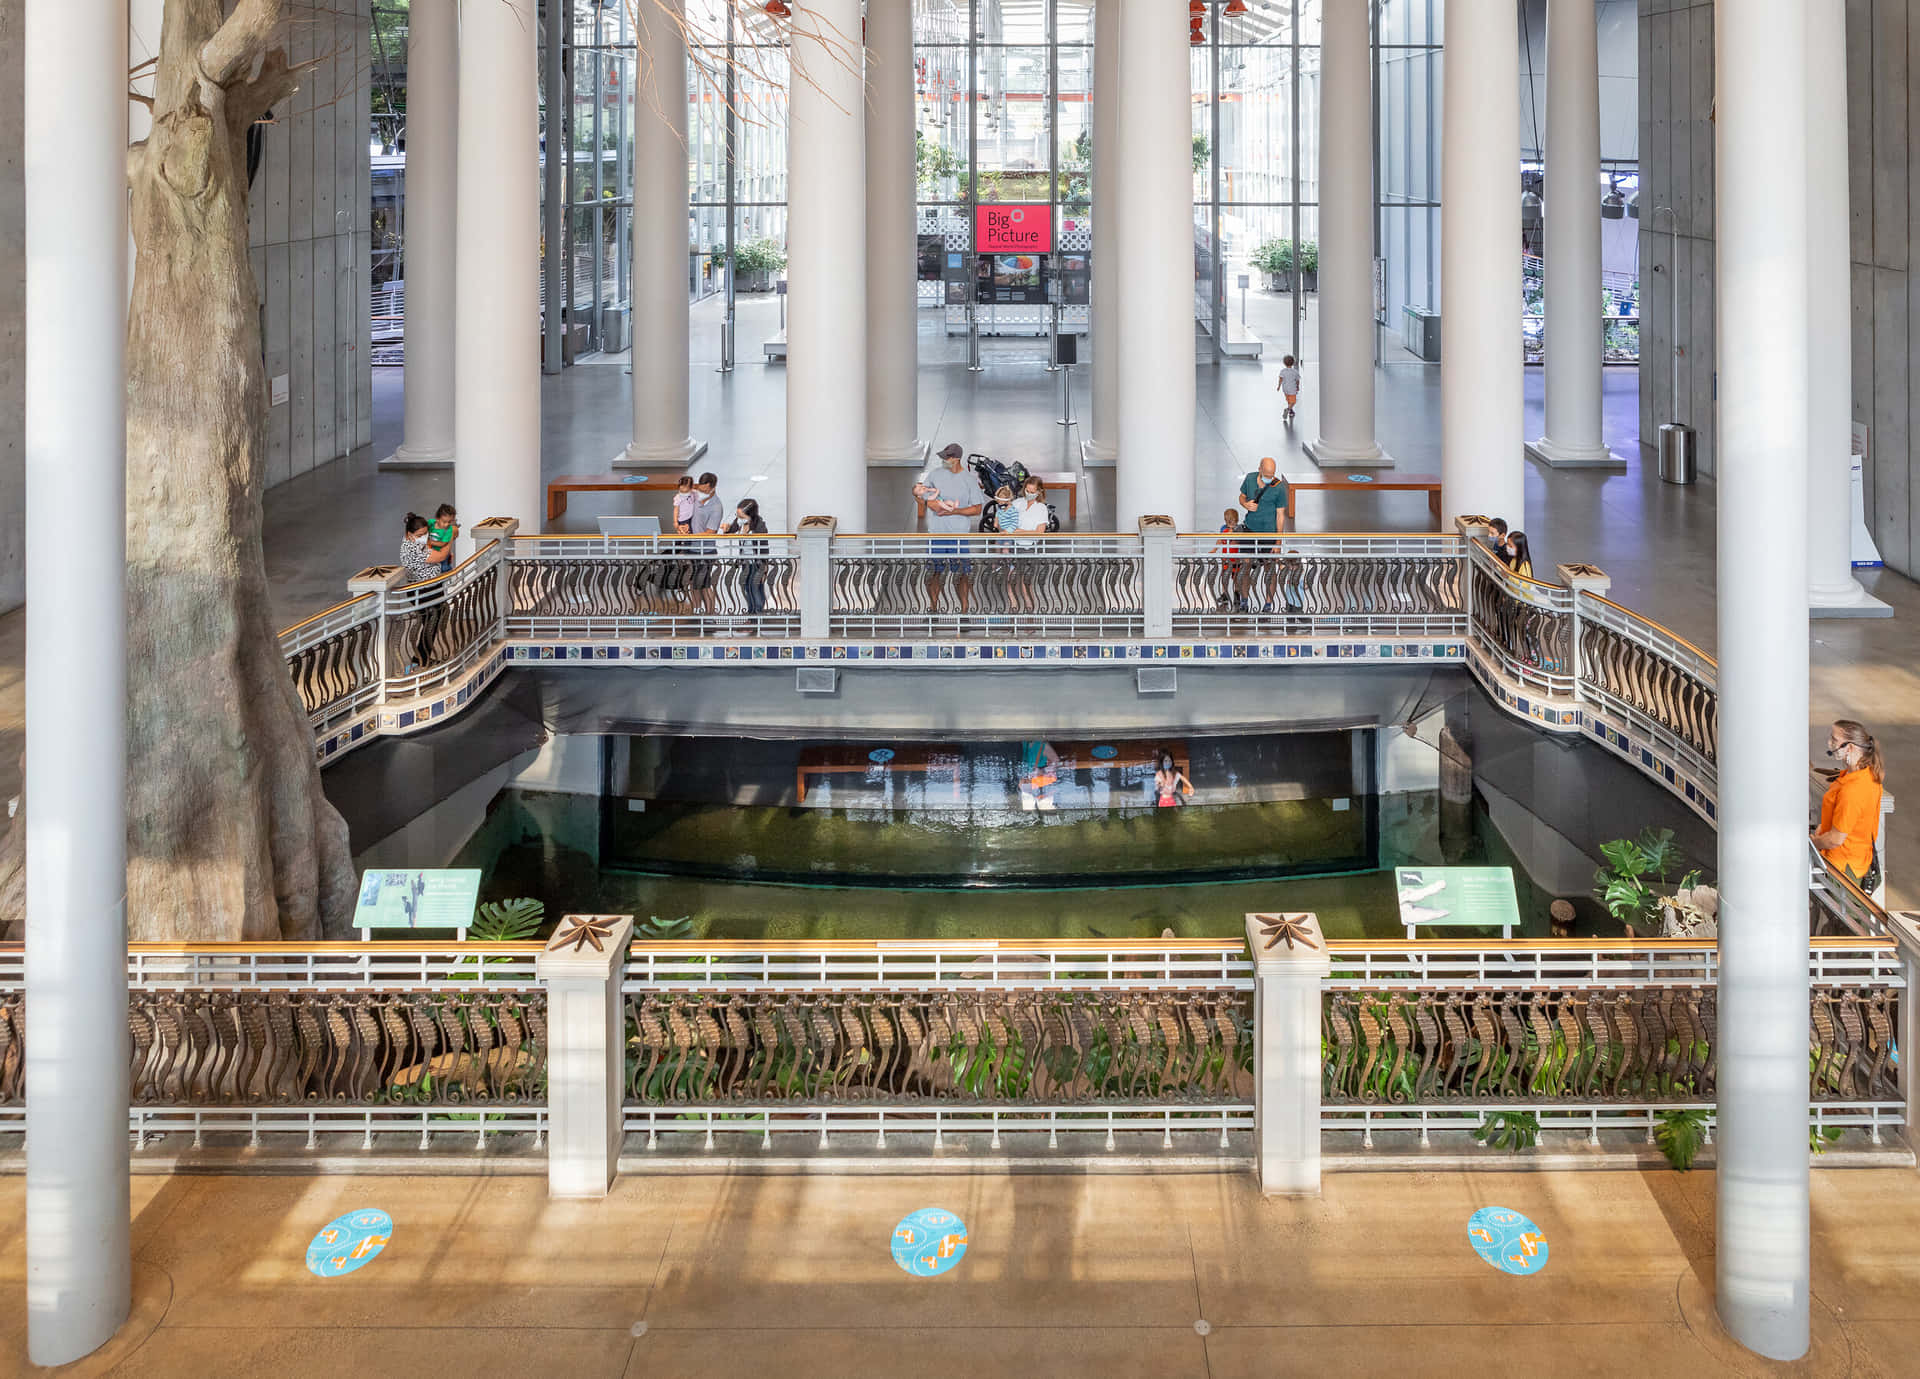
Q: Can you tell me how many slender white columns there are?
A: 13